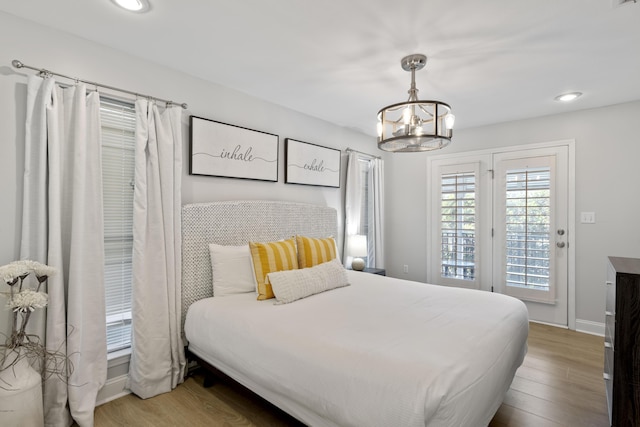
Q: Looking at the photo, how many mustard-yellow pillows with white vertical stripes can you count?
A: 2